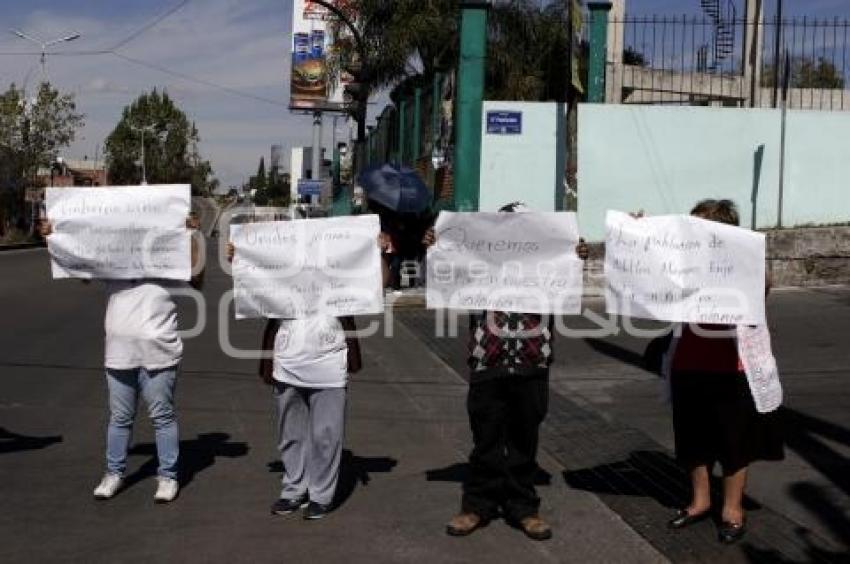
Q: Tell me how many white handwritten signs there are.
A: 4